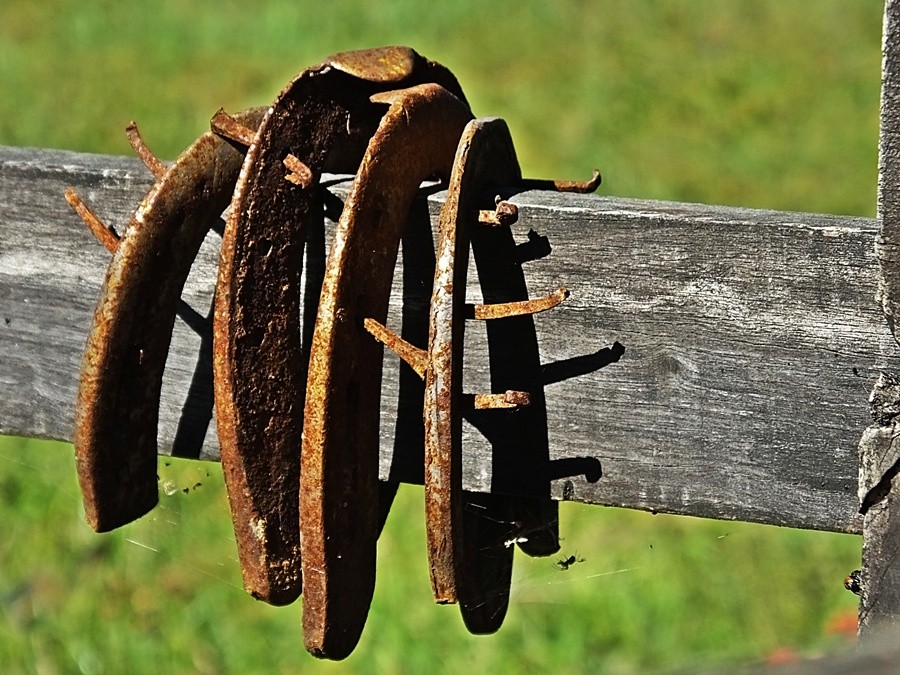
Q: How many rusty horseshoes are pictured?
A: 4